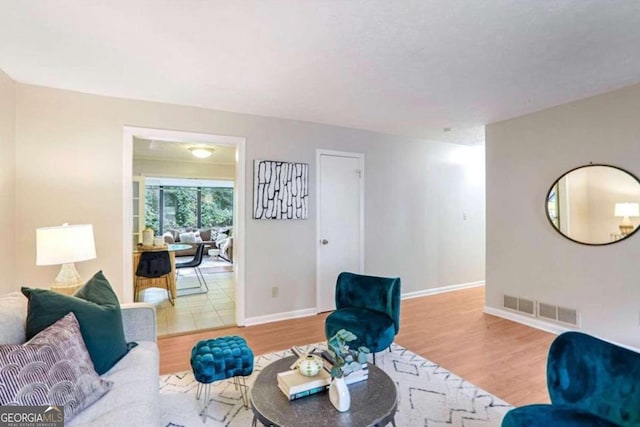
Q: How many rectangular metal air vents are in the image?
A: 2